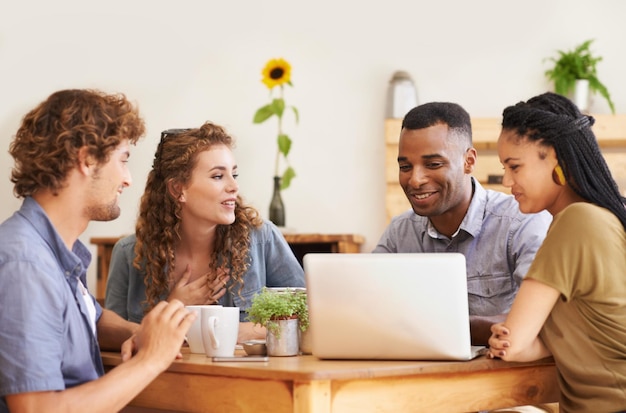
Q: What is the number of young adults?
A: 4